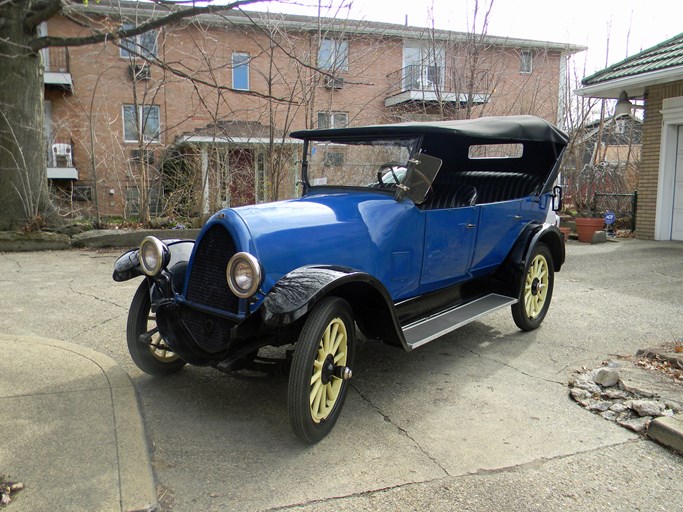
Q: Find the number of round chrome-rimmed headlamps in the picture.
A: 2